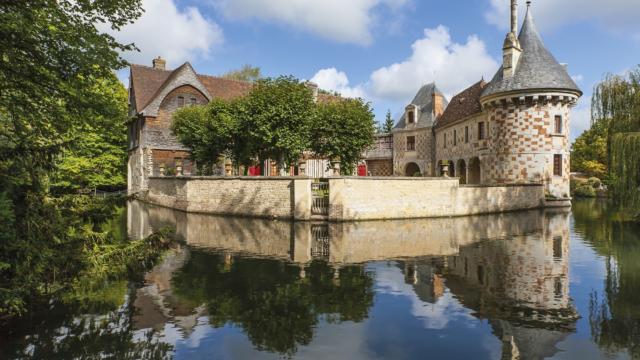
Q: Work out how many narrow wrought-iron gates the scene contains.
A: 1